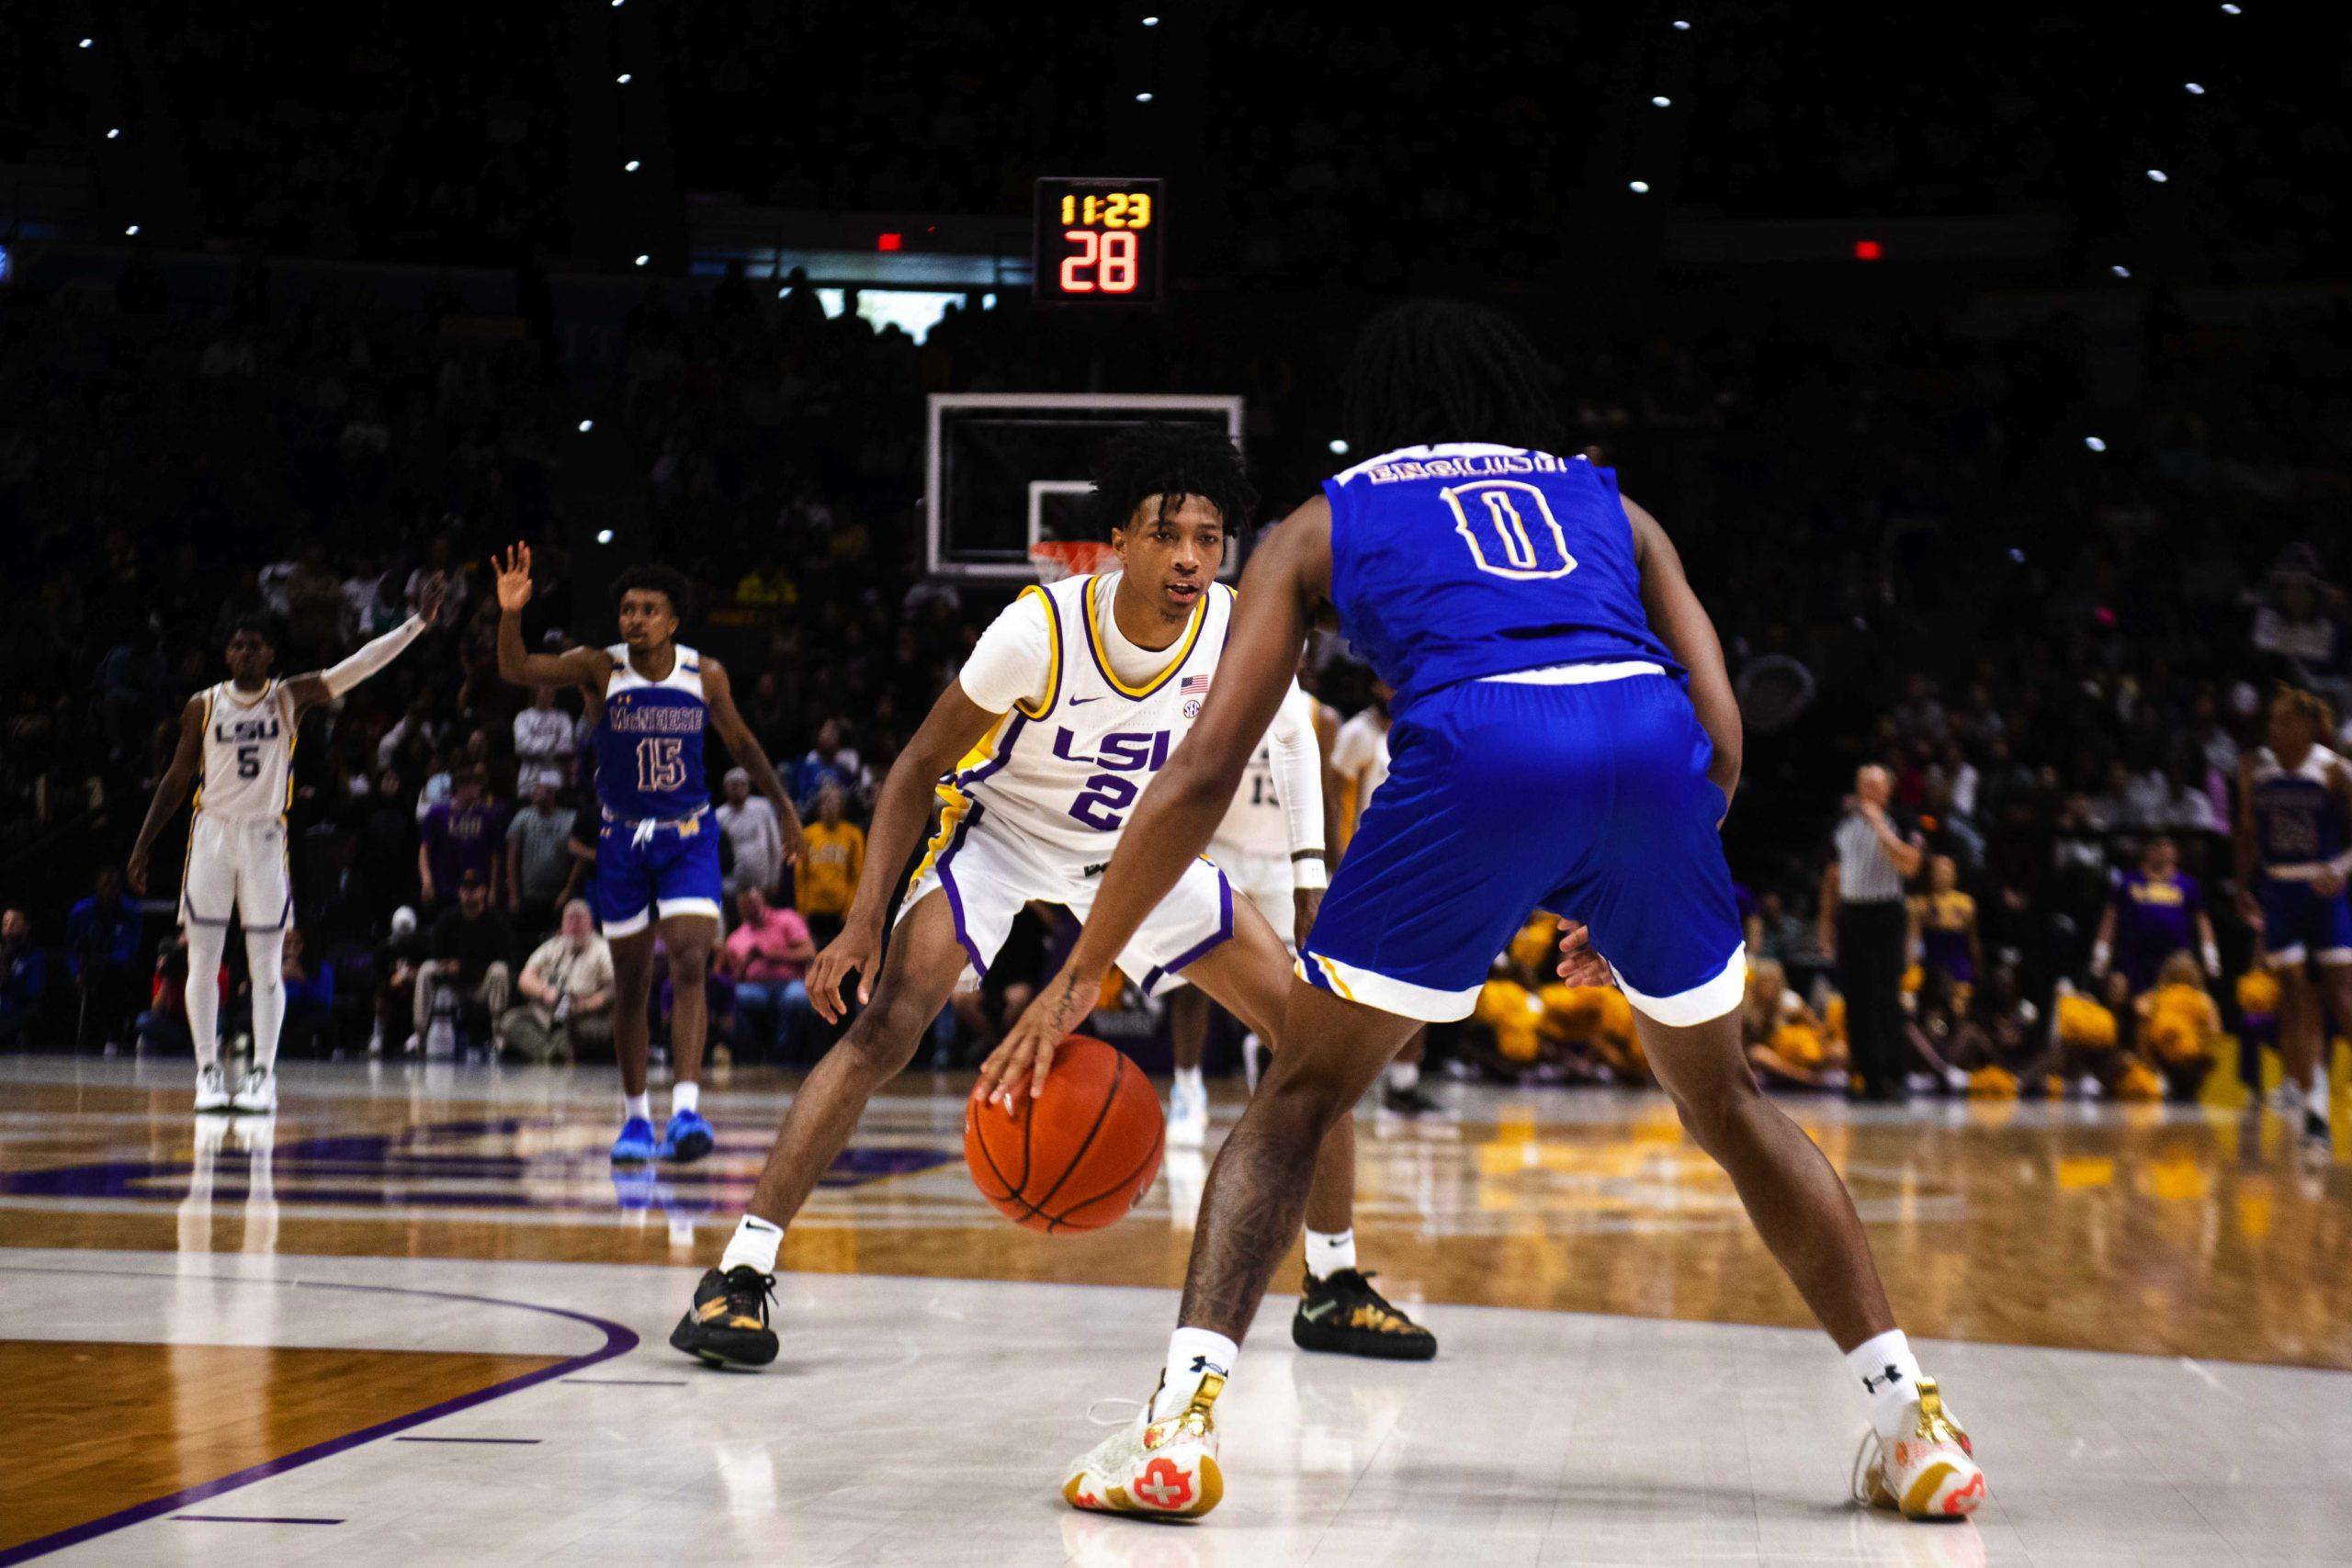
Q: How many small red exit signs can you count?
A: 2